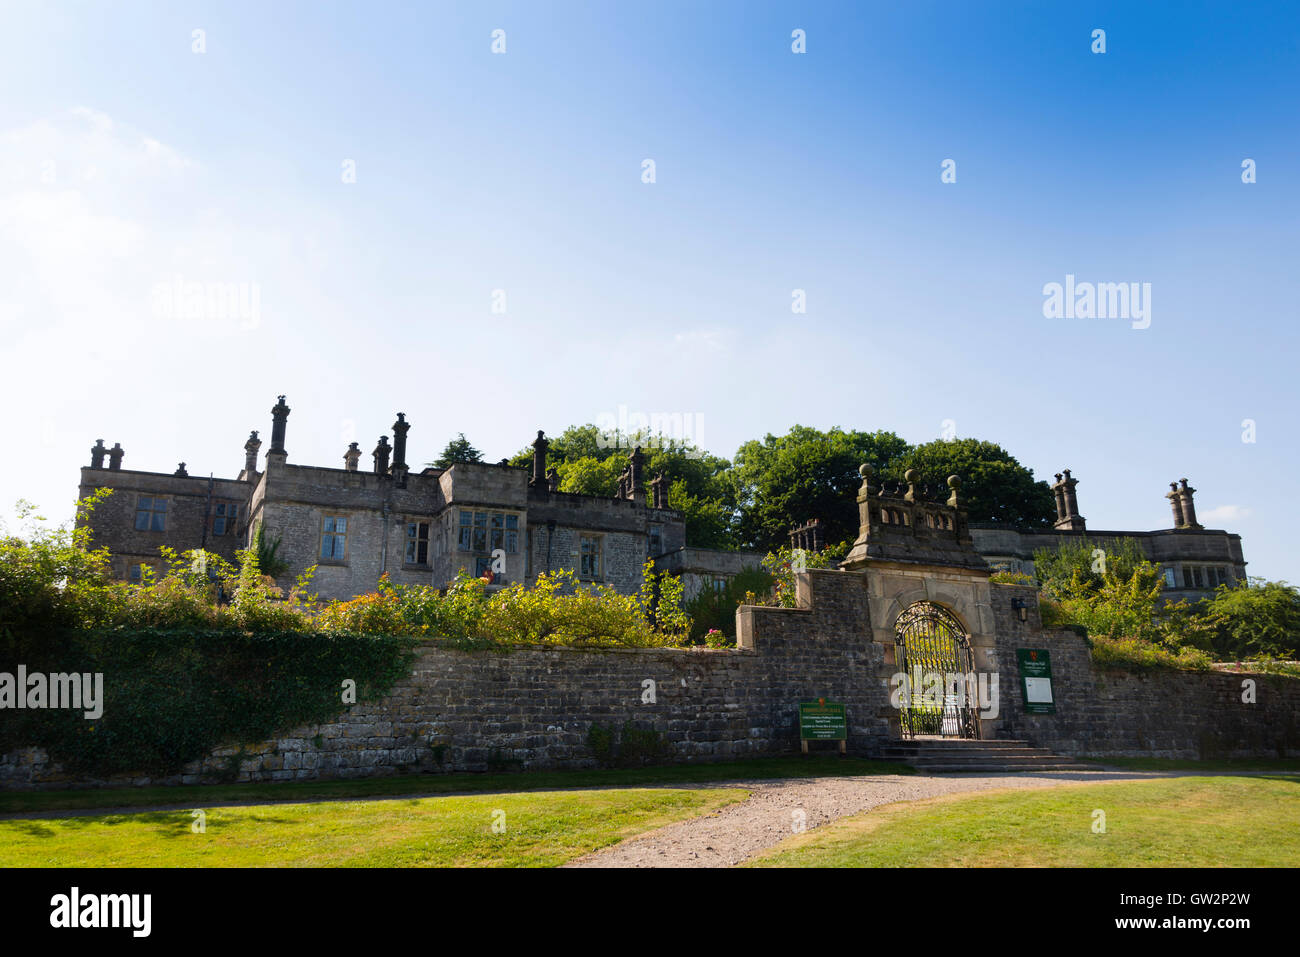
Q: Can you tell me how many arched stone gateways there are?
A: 1